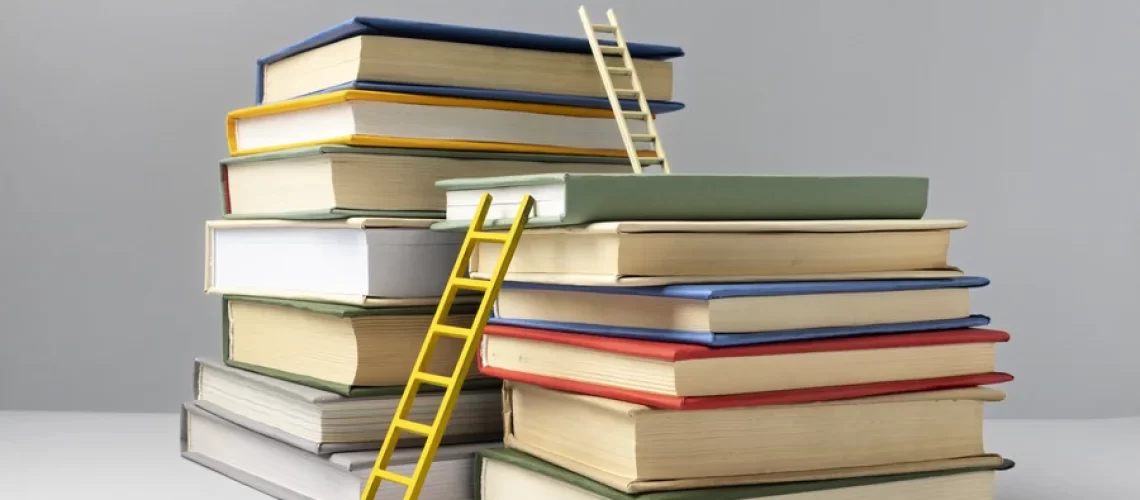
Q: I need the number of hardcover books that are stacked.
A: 13